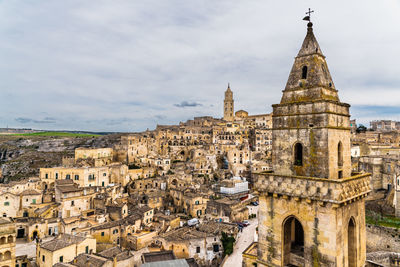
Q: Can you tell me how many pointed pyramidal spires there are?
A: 2